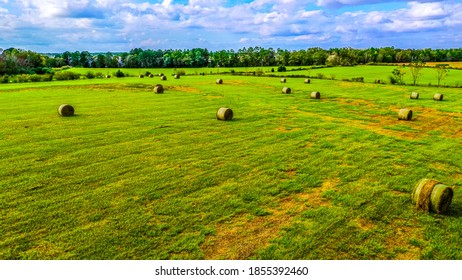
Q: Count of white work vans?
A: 0